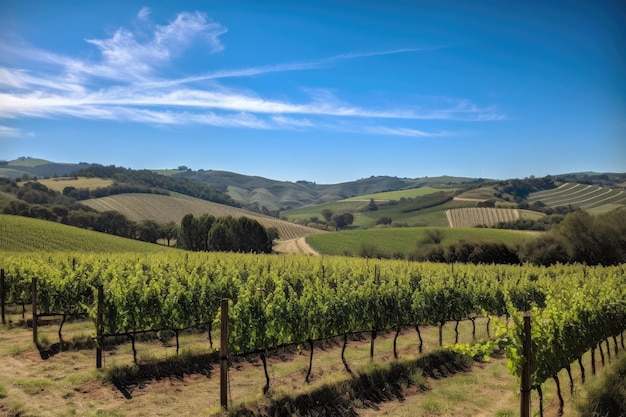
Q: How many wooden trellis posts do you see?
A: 5